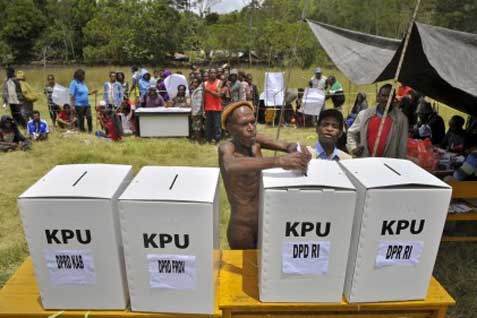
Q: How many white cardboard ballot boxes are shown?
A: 4